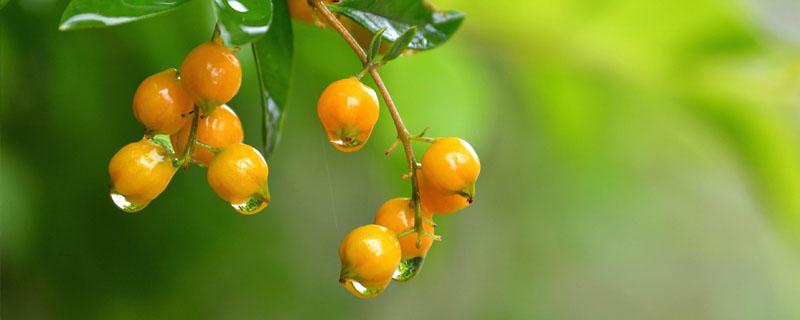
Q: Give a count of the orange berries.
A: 10